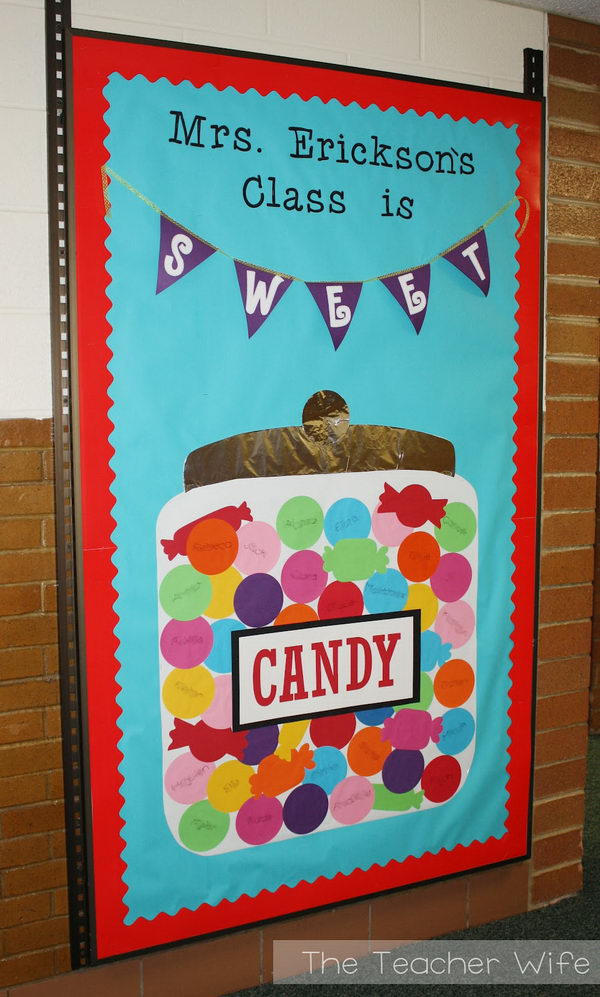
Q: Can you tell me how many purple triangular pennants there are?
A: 5